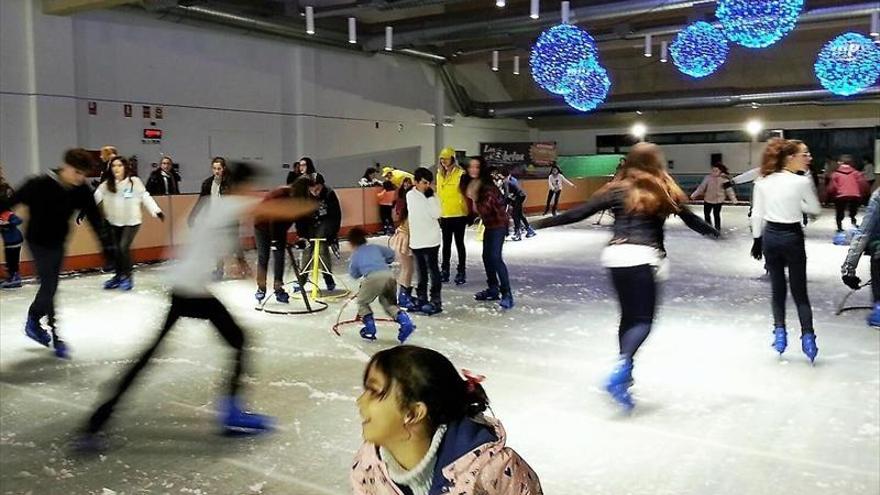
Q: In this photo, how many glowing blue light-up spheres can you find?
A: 5